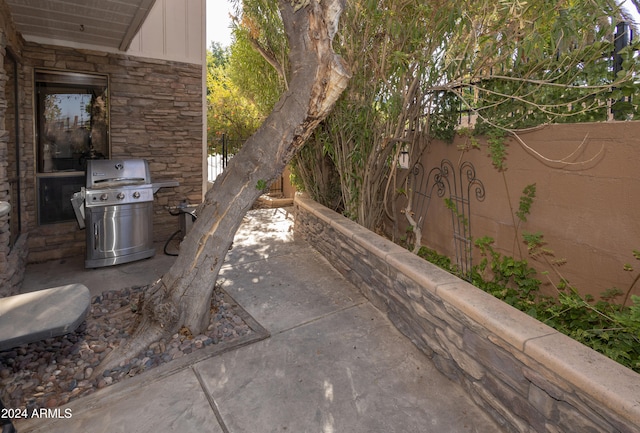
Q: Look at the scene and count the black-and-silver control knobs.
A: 3